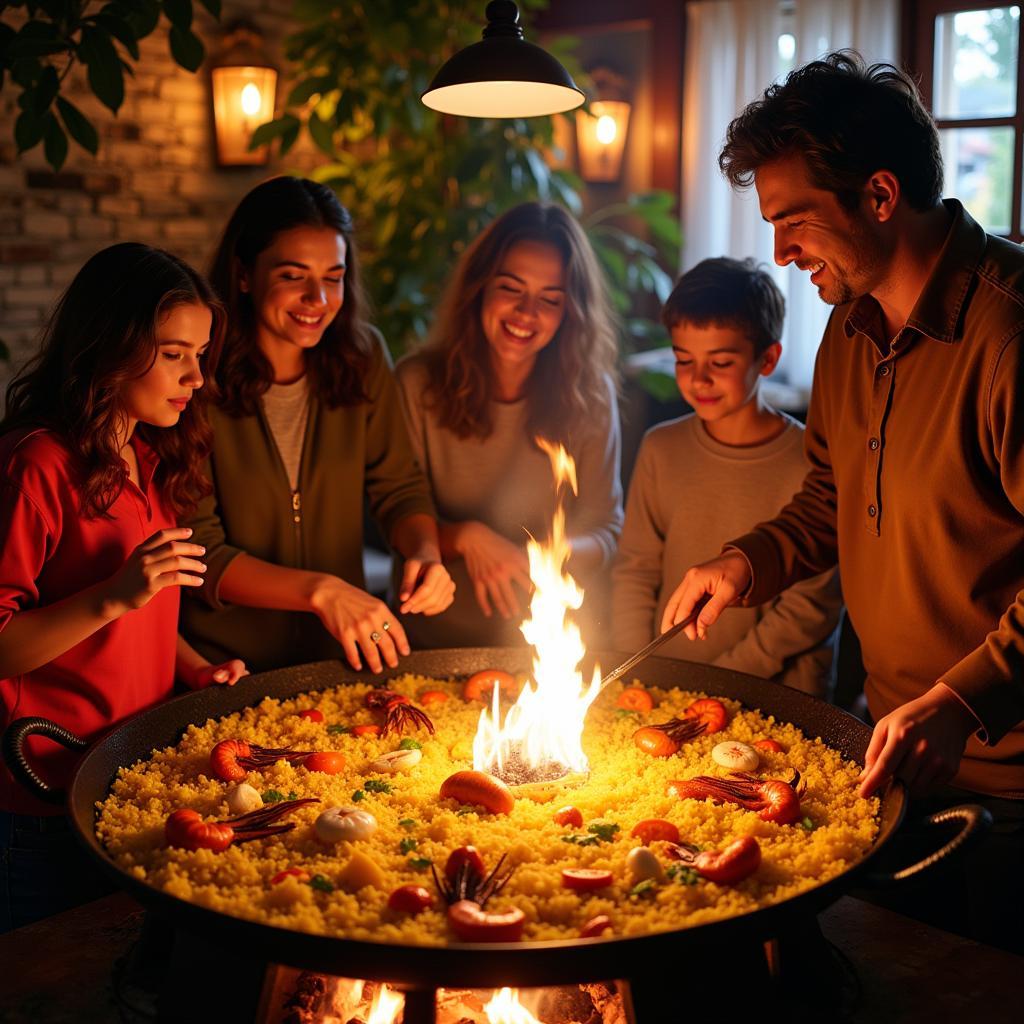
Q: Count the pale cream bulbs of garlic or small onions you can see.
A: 5